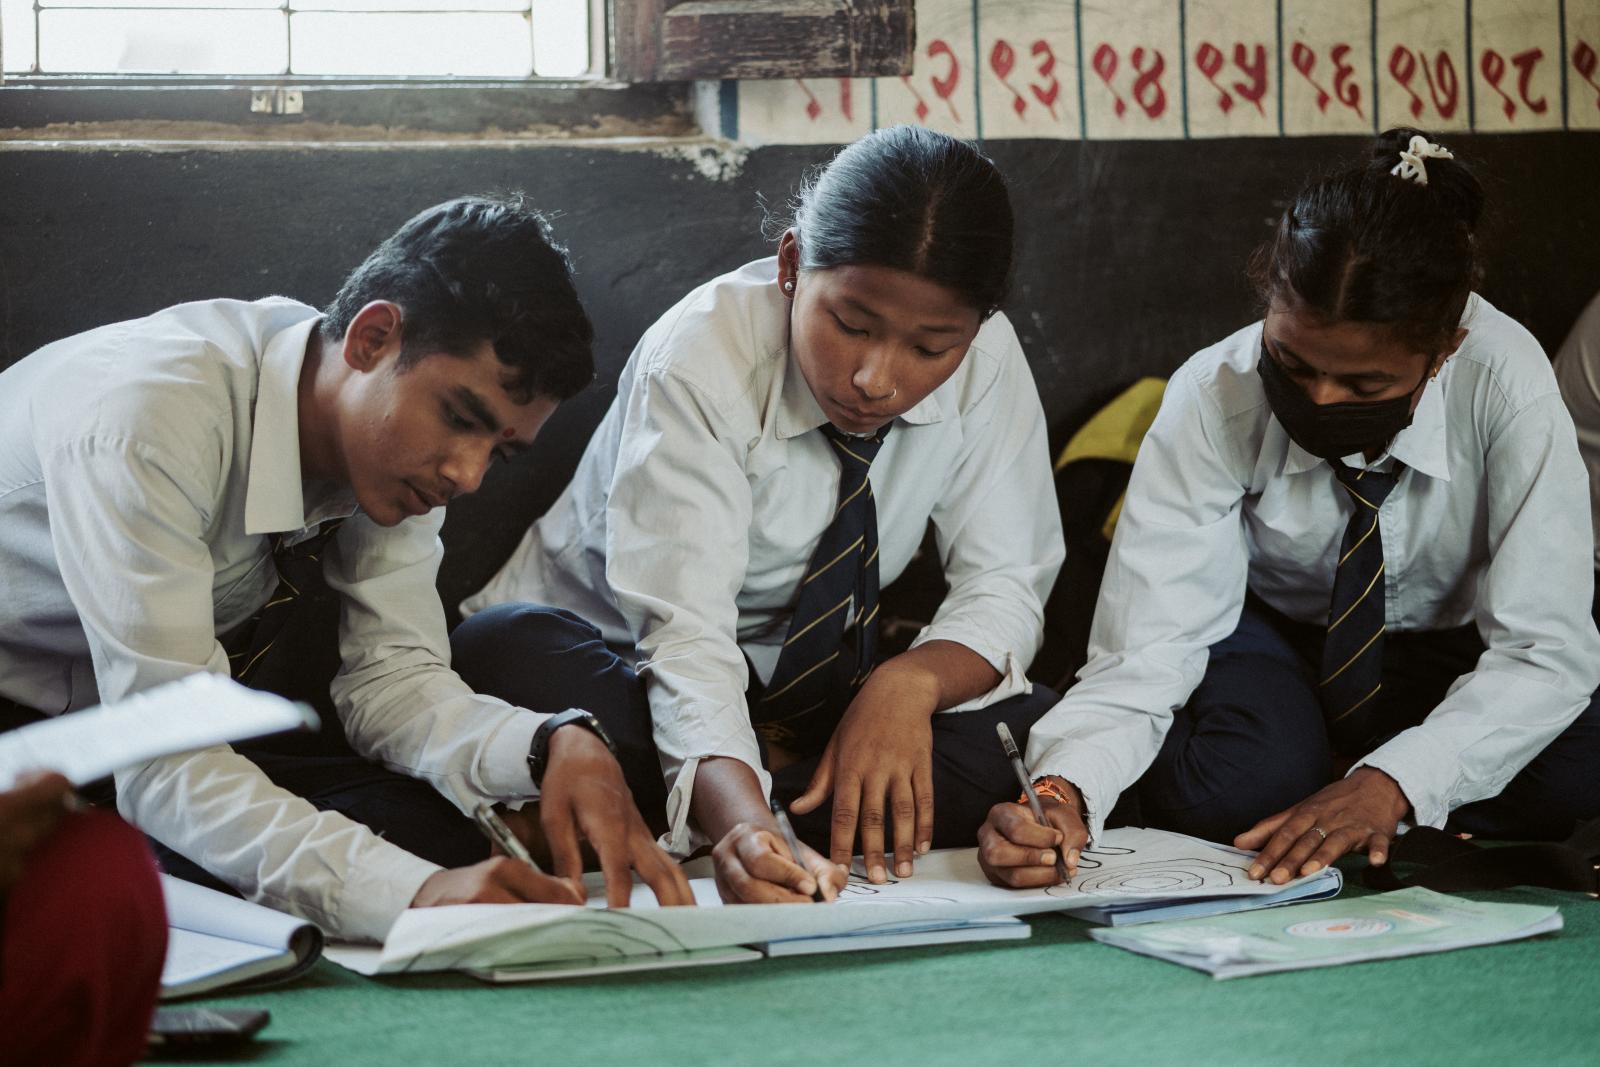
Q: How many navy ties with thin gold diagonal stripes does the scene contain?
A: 3